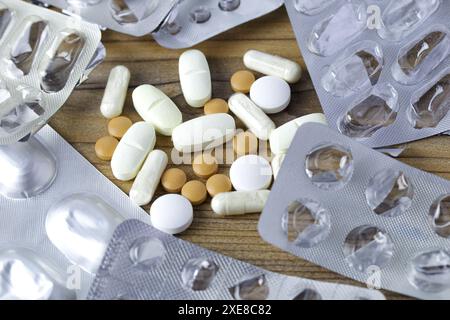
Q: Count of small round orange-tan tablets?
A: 9